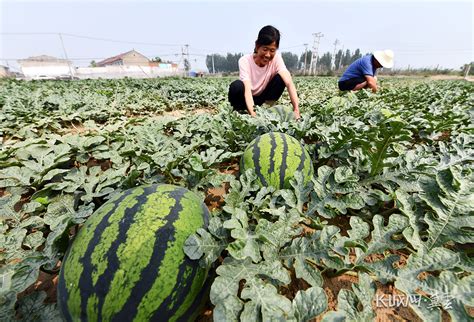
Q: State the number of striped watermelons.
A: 2